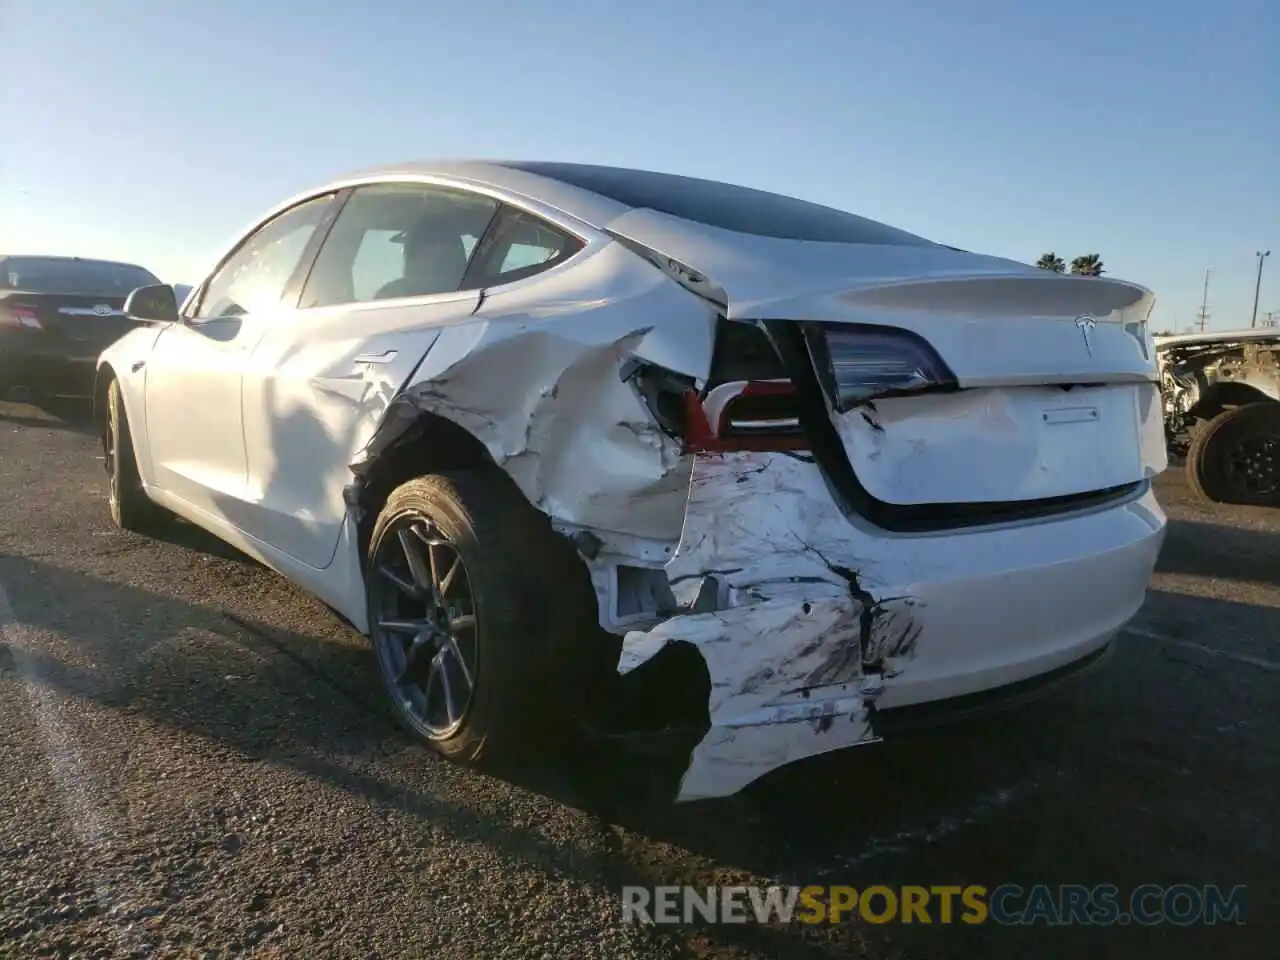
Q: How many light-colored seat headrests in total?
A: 0